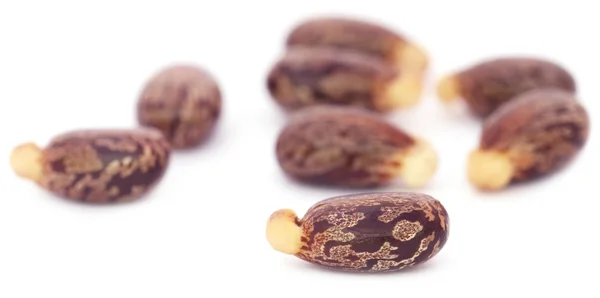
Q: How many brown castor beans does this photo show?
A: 8